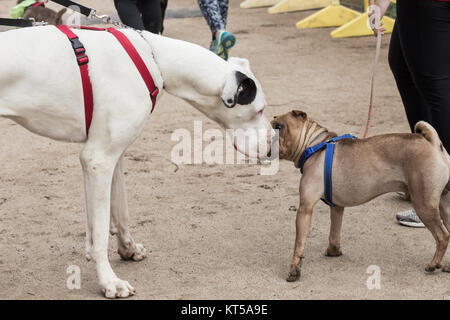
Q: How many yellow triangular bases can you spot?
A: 4